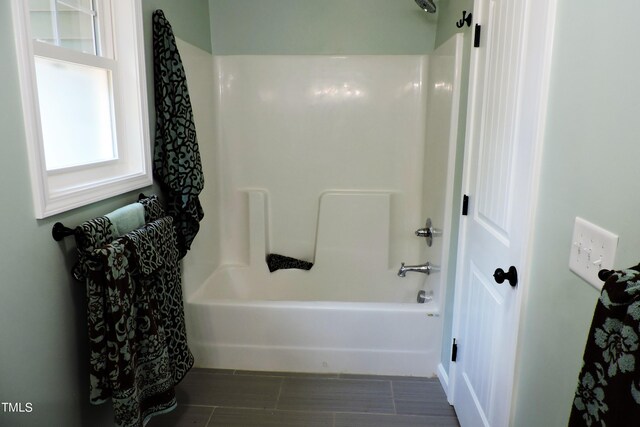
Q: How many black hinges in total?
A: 3